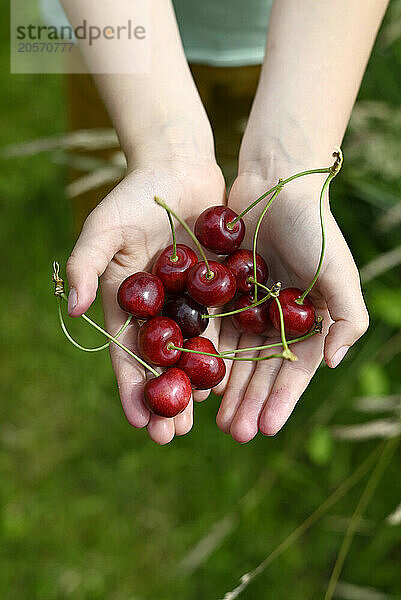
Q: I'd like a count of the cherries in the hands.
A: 11